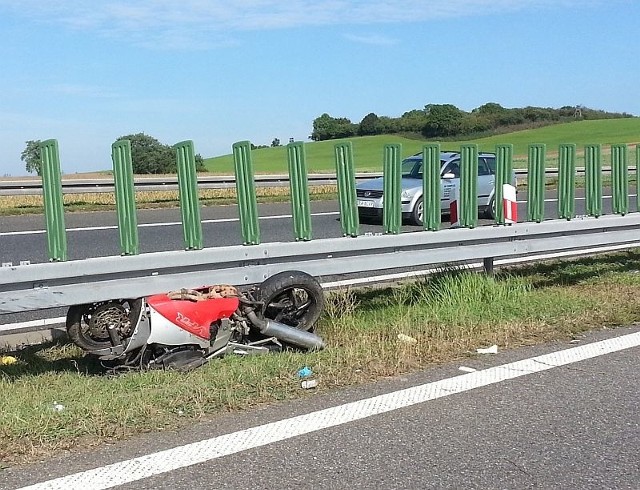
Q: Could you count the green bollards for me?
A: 15